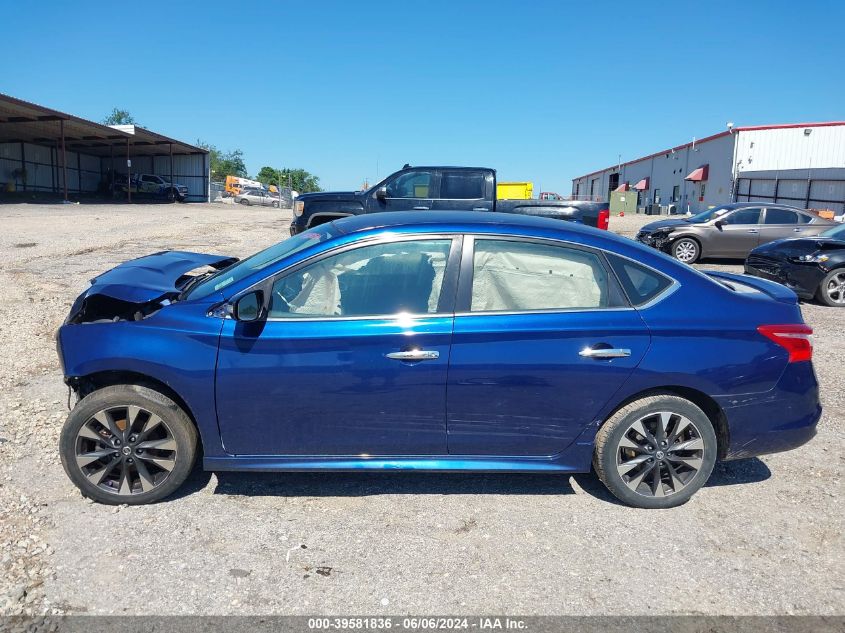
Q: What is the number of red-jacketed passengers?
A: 0